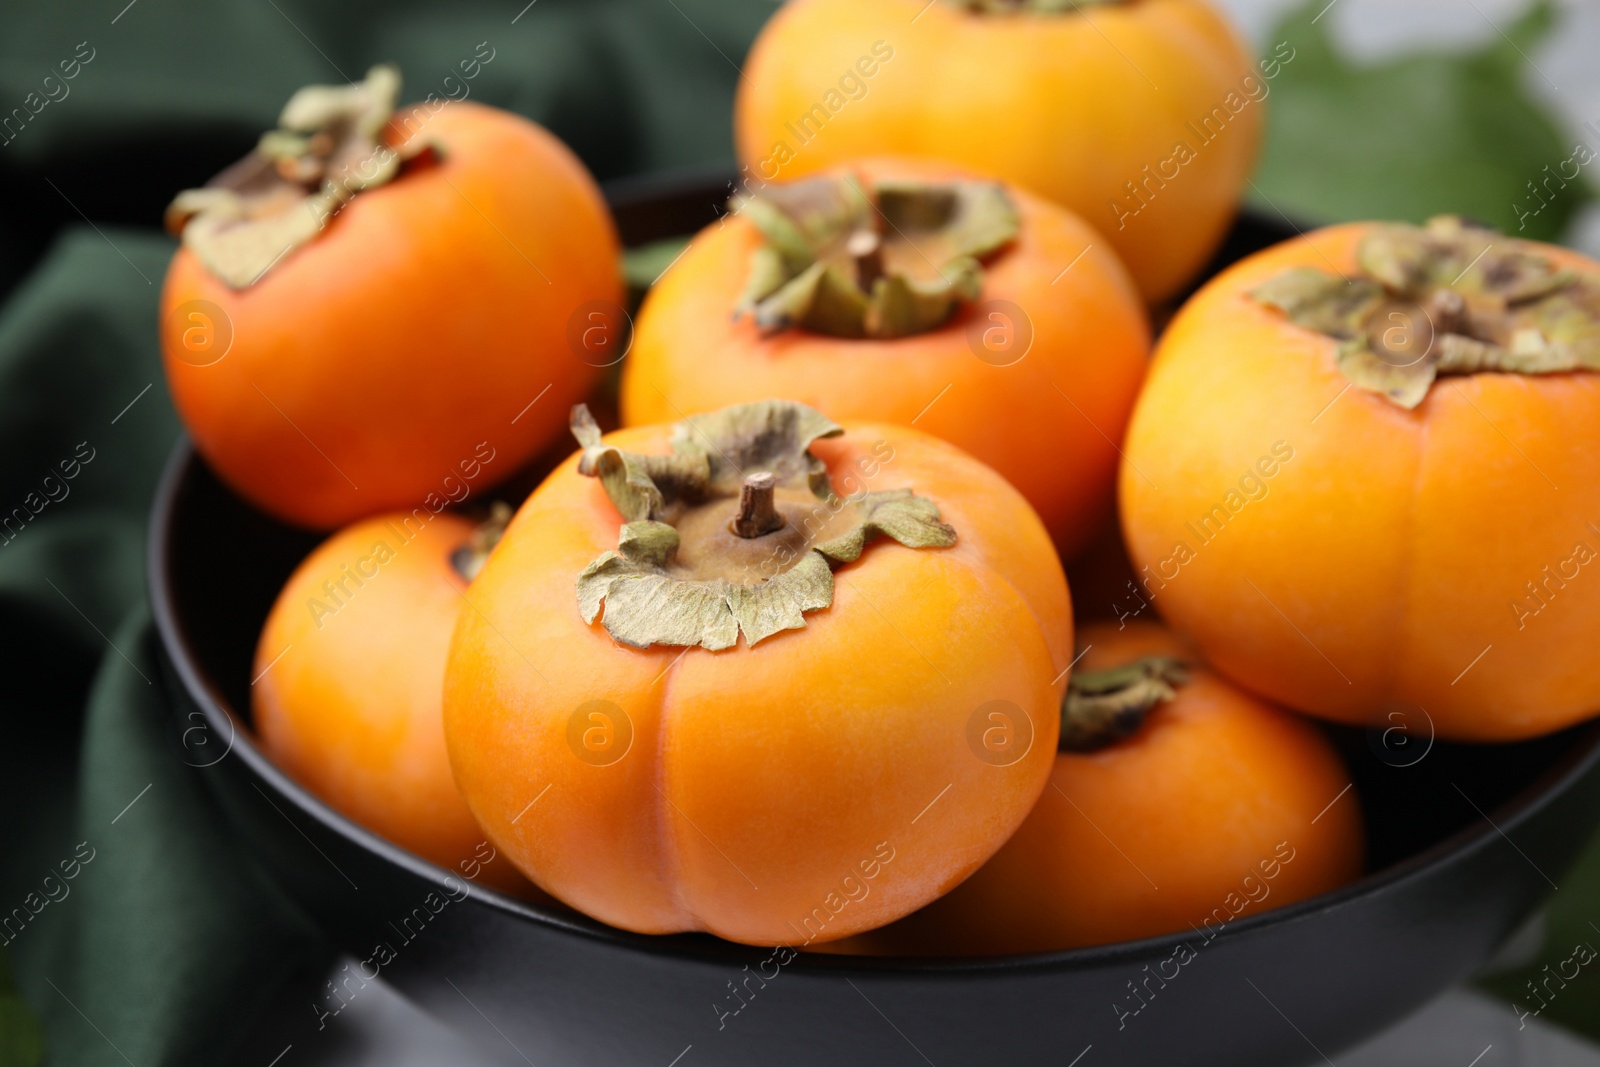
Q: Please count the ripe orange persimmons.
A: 7